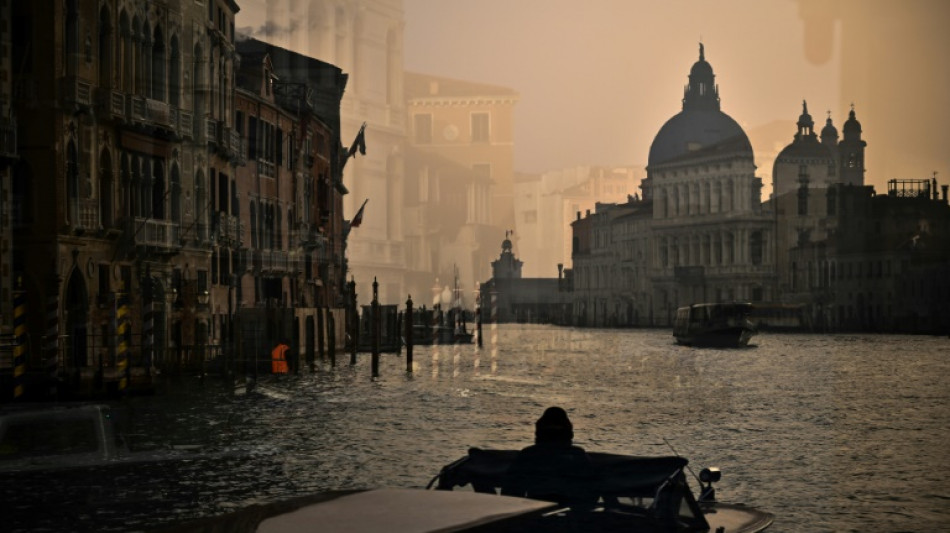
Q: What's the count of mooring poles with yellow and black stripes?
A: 2